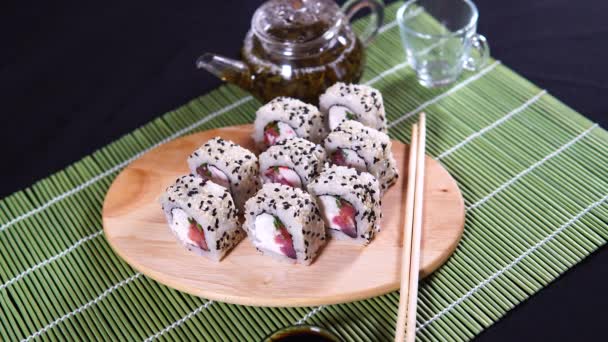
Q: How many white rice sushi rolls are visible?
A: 8